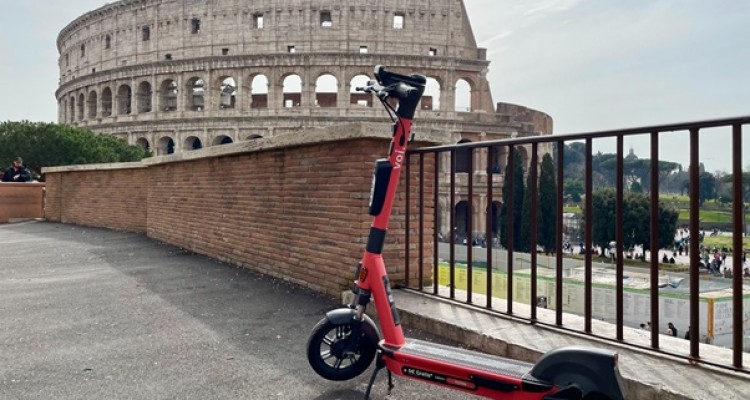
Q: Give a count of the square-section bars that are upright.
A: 14